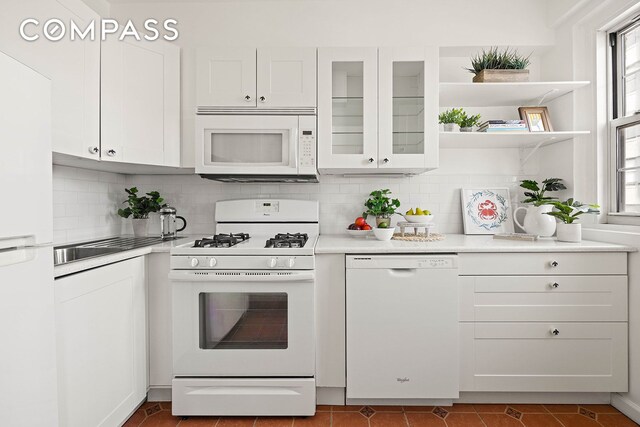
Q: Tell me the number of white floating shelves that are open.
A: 2